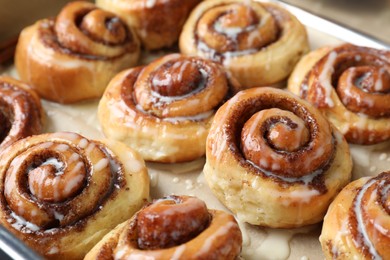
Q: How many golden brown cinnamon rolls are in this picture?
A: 10